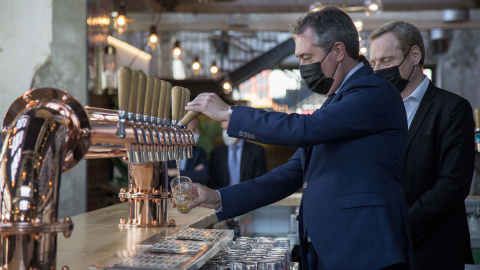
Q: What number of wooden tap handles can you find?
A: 11